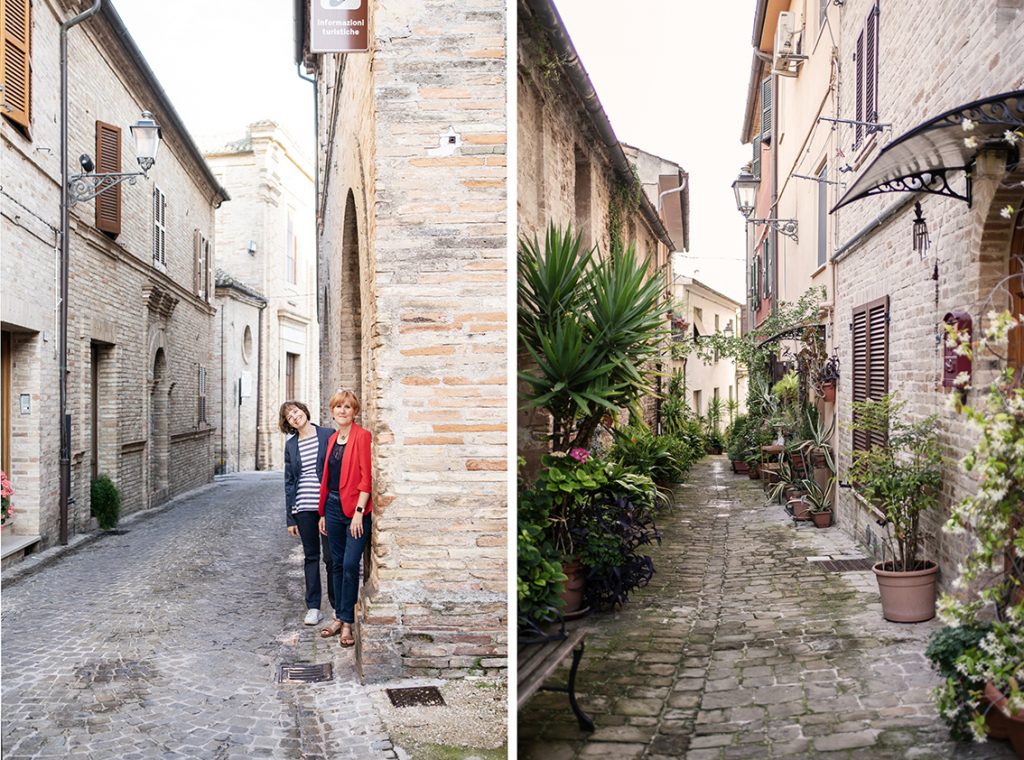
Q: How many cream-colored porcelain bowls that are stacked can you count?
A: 0